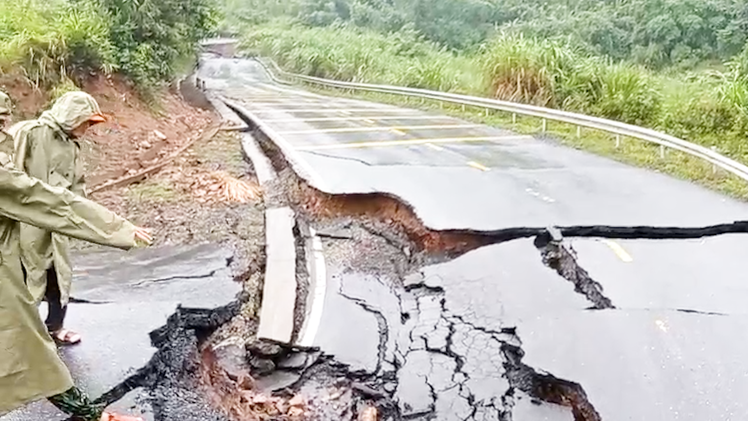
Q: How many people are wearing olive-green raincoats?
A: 2